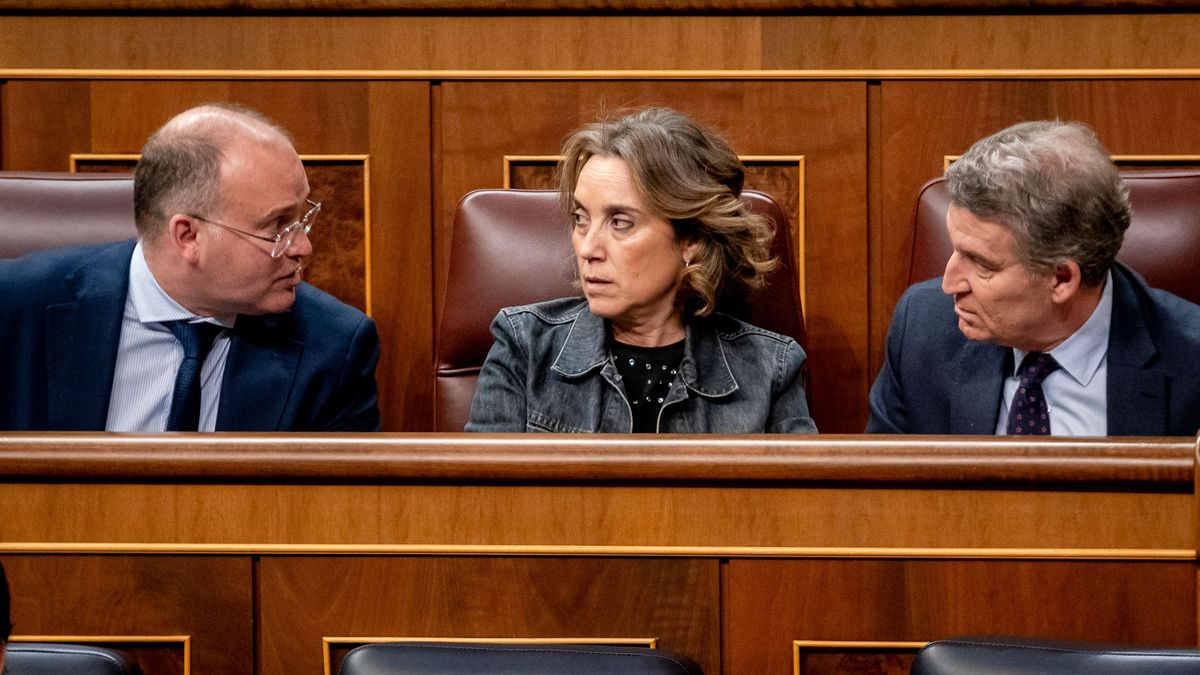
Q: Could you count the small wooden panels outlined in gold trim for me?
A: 6